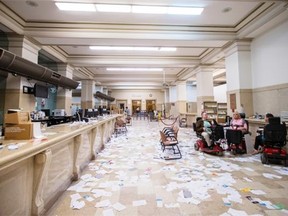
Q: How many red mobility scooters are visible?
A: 3